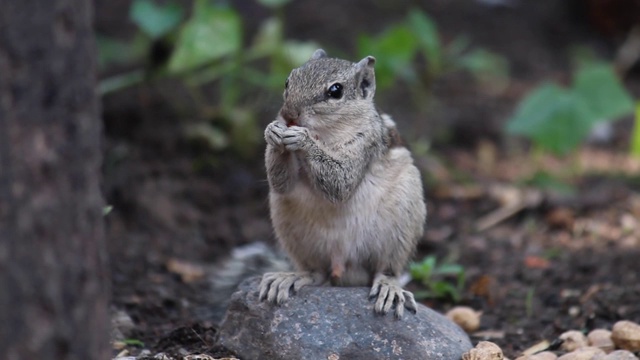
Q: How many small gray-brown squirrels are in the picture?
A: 1